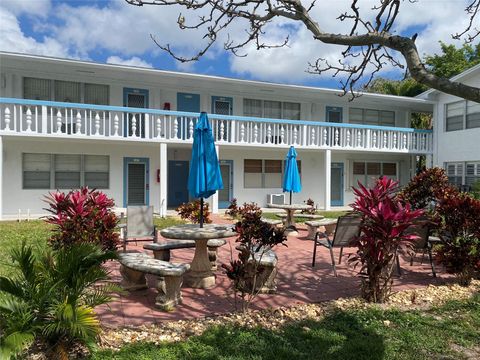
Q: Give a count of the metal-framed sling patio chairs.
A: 3